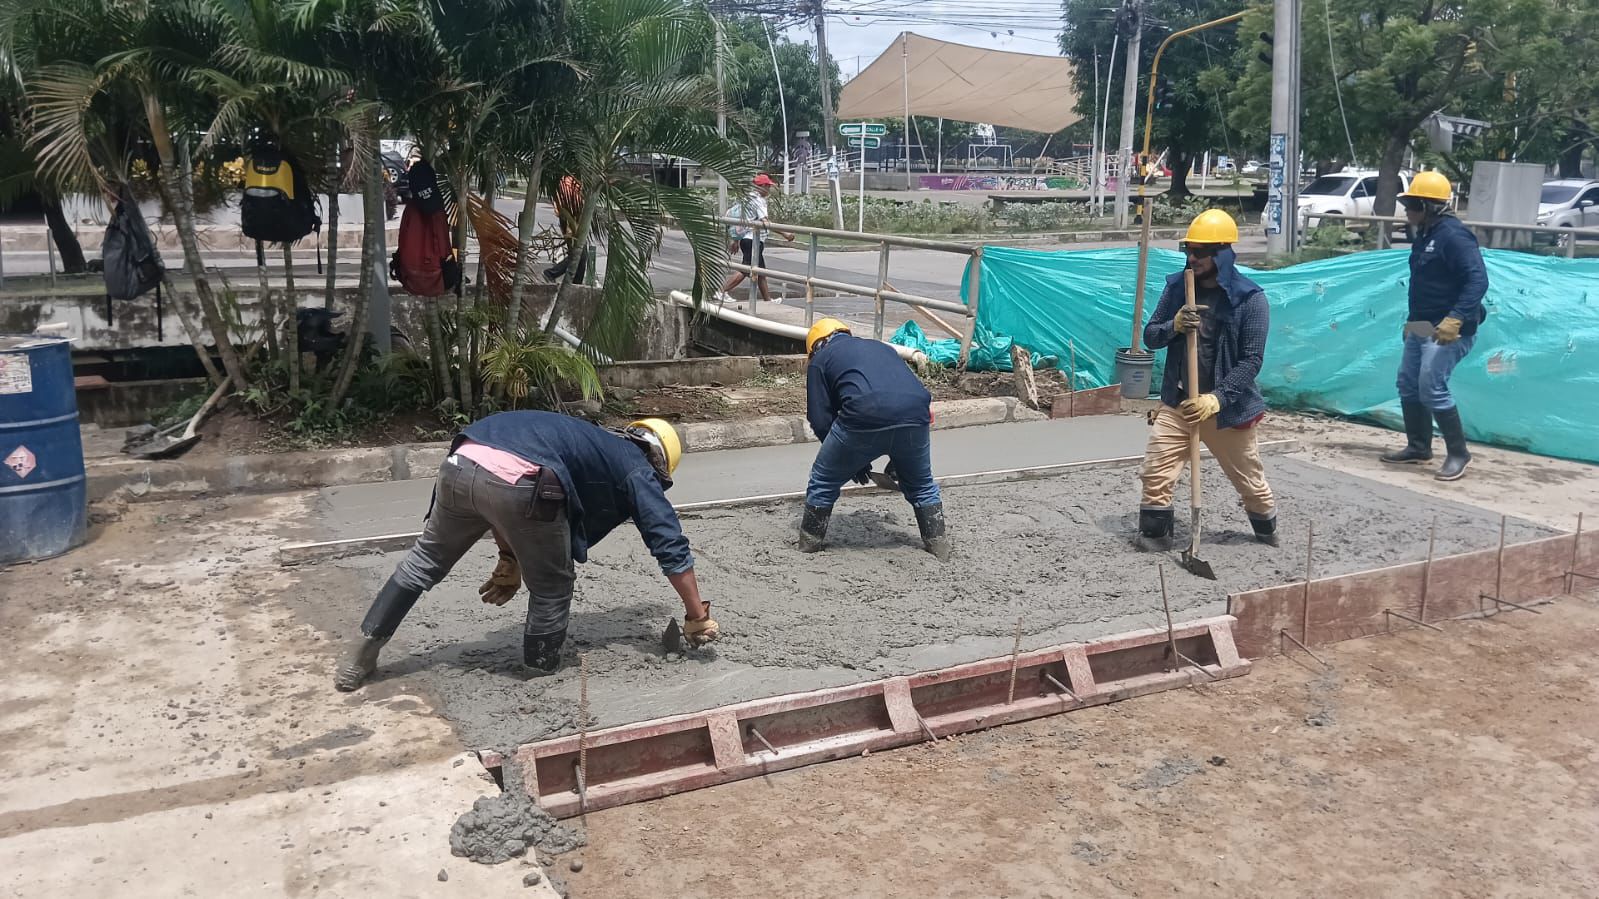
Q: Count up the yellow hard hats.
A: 4